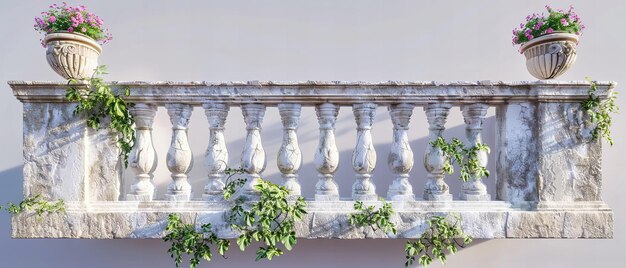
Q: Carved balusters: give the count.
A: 10